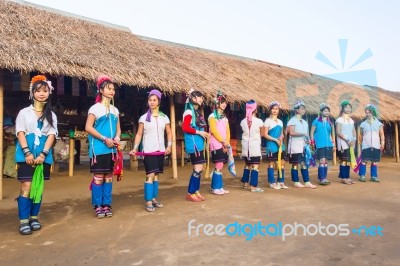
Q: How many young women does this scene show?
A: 11